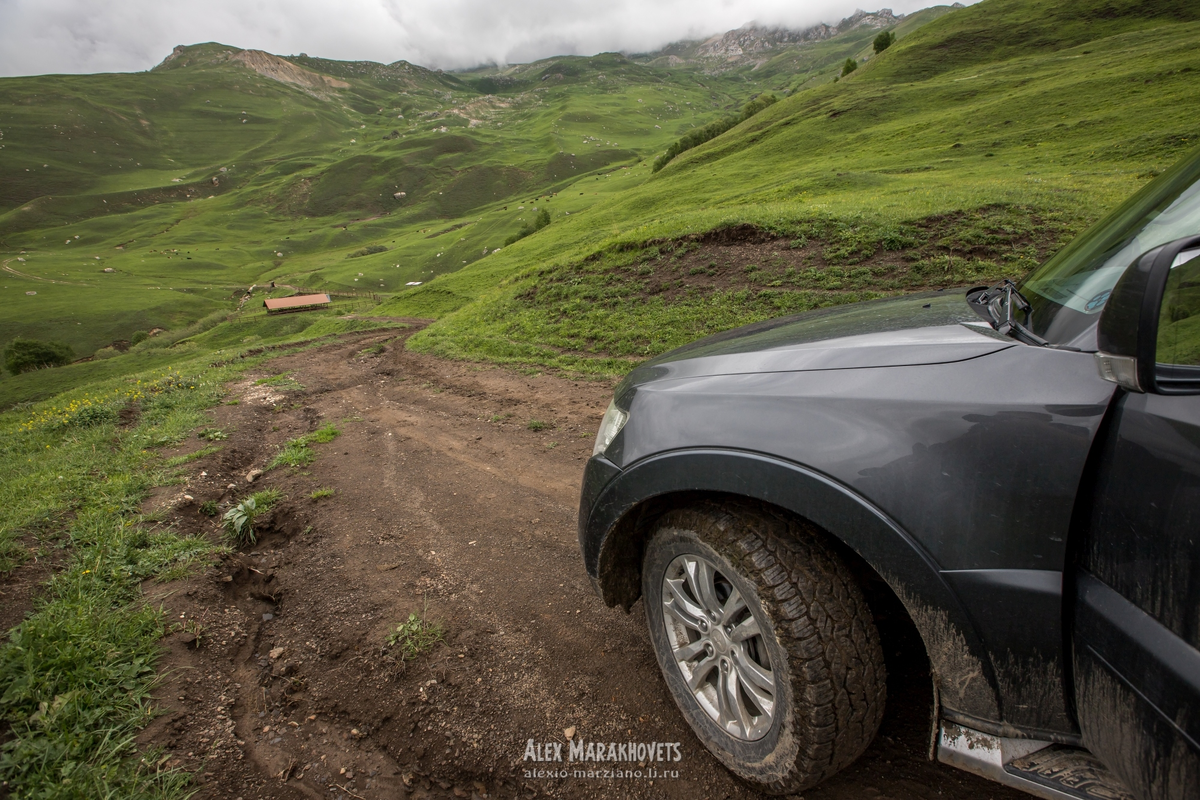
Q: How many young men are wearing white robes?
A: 0